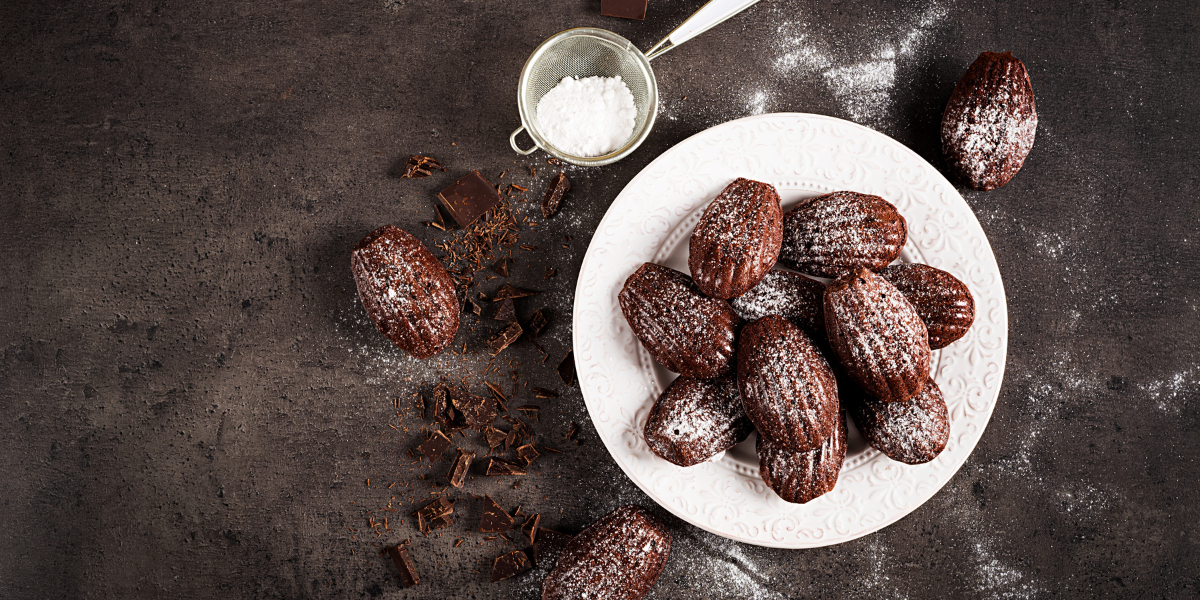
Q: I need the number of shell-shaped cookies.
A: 13